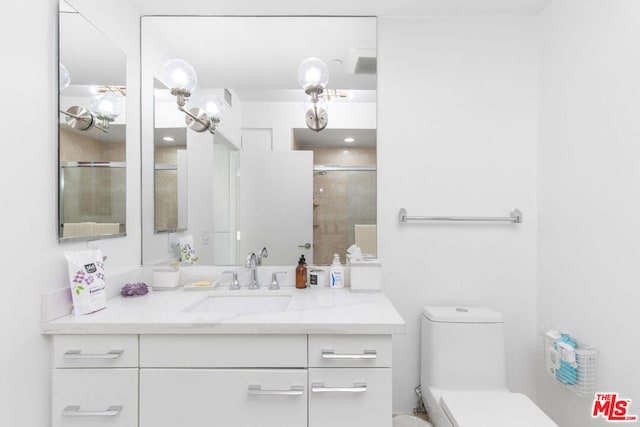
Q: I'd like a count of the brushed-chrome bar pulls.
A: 5